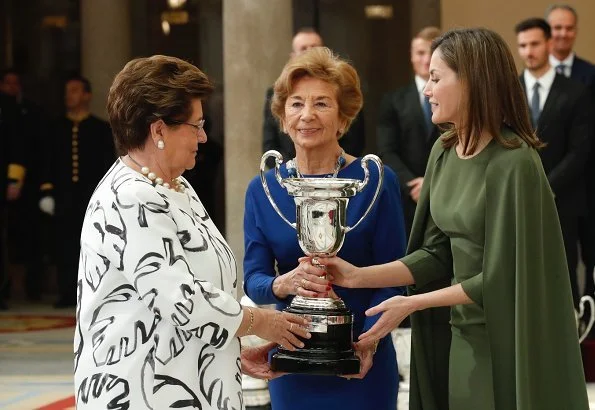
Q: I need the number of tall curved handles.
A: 2